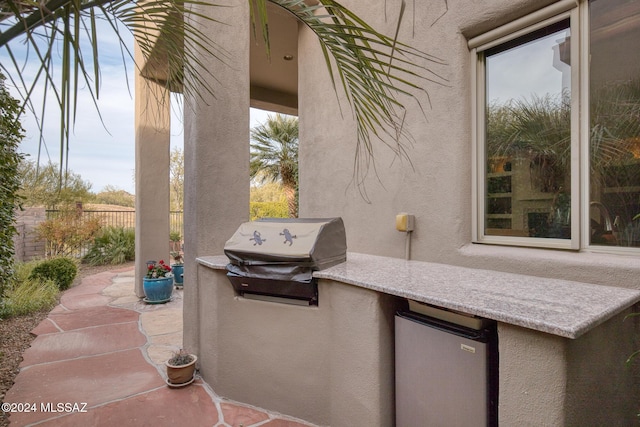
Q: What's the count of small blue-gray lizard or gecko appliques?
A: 2